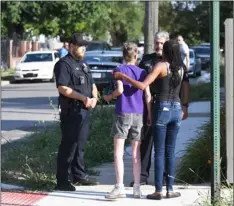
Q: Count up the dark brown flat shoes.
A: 2